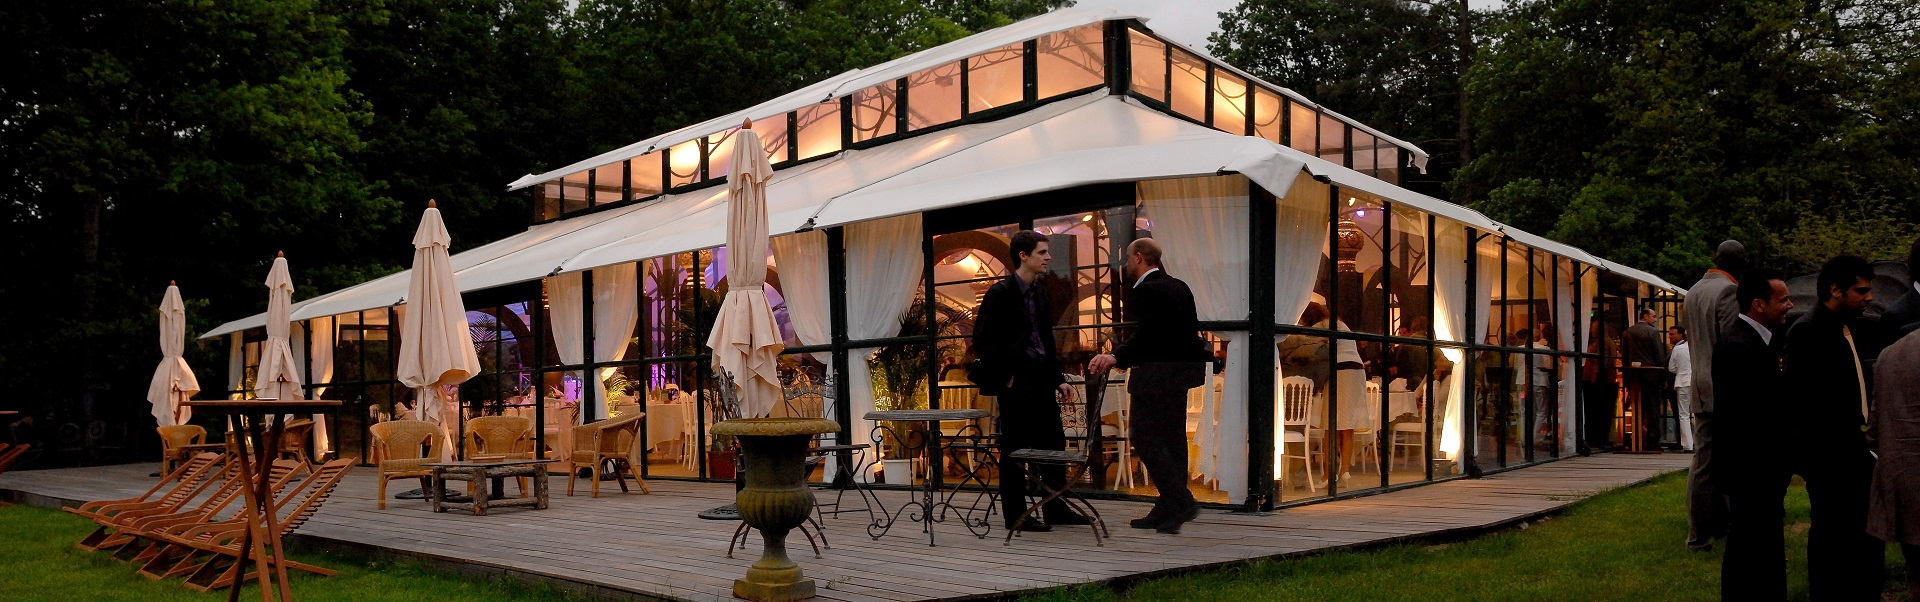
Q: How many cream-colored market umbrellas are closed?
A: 4